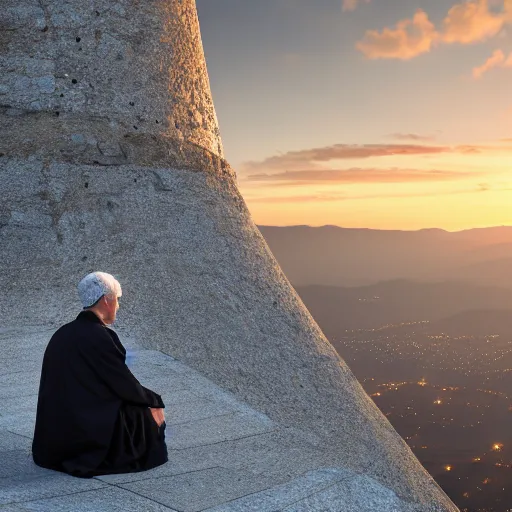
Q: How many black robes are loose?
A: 1